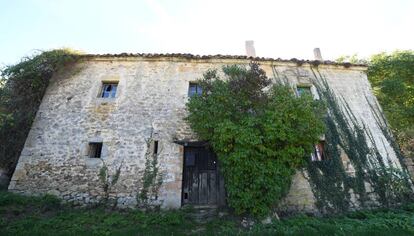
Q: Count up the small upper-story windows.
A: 3